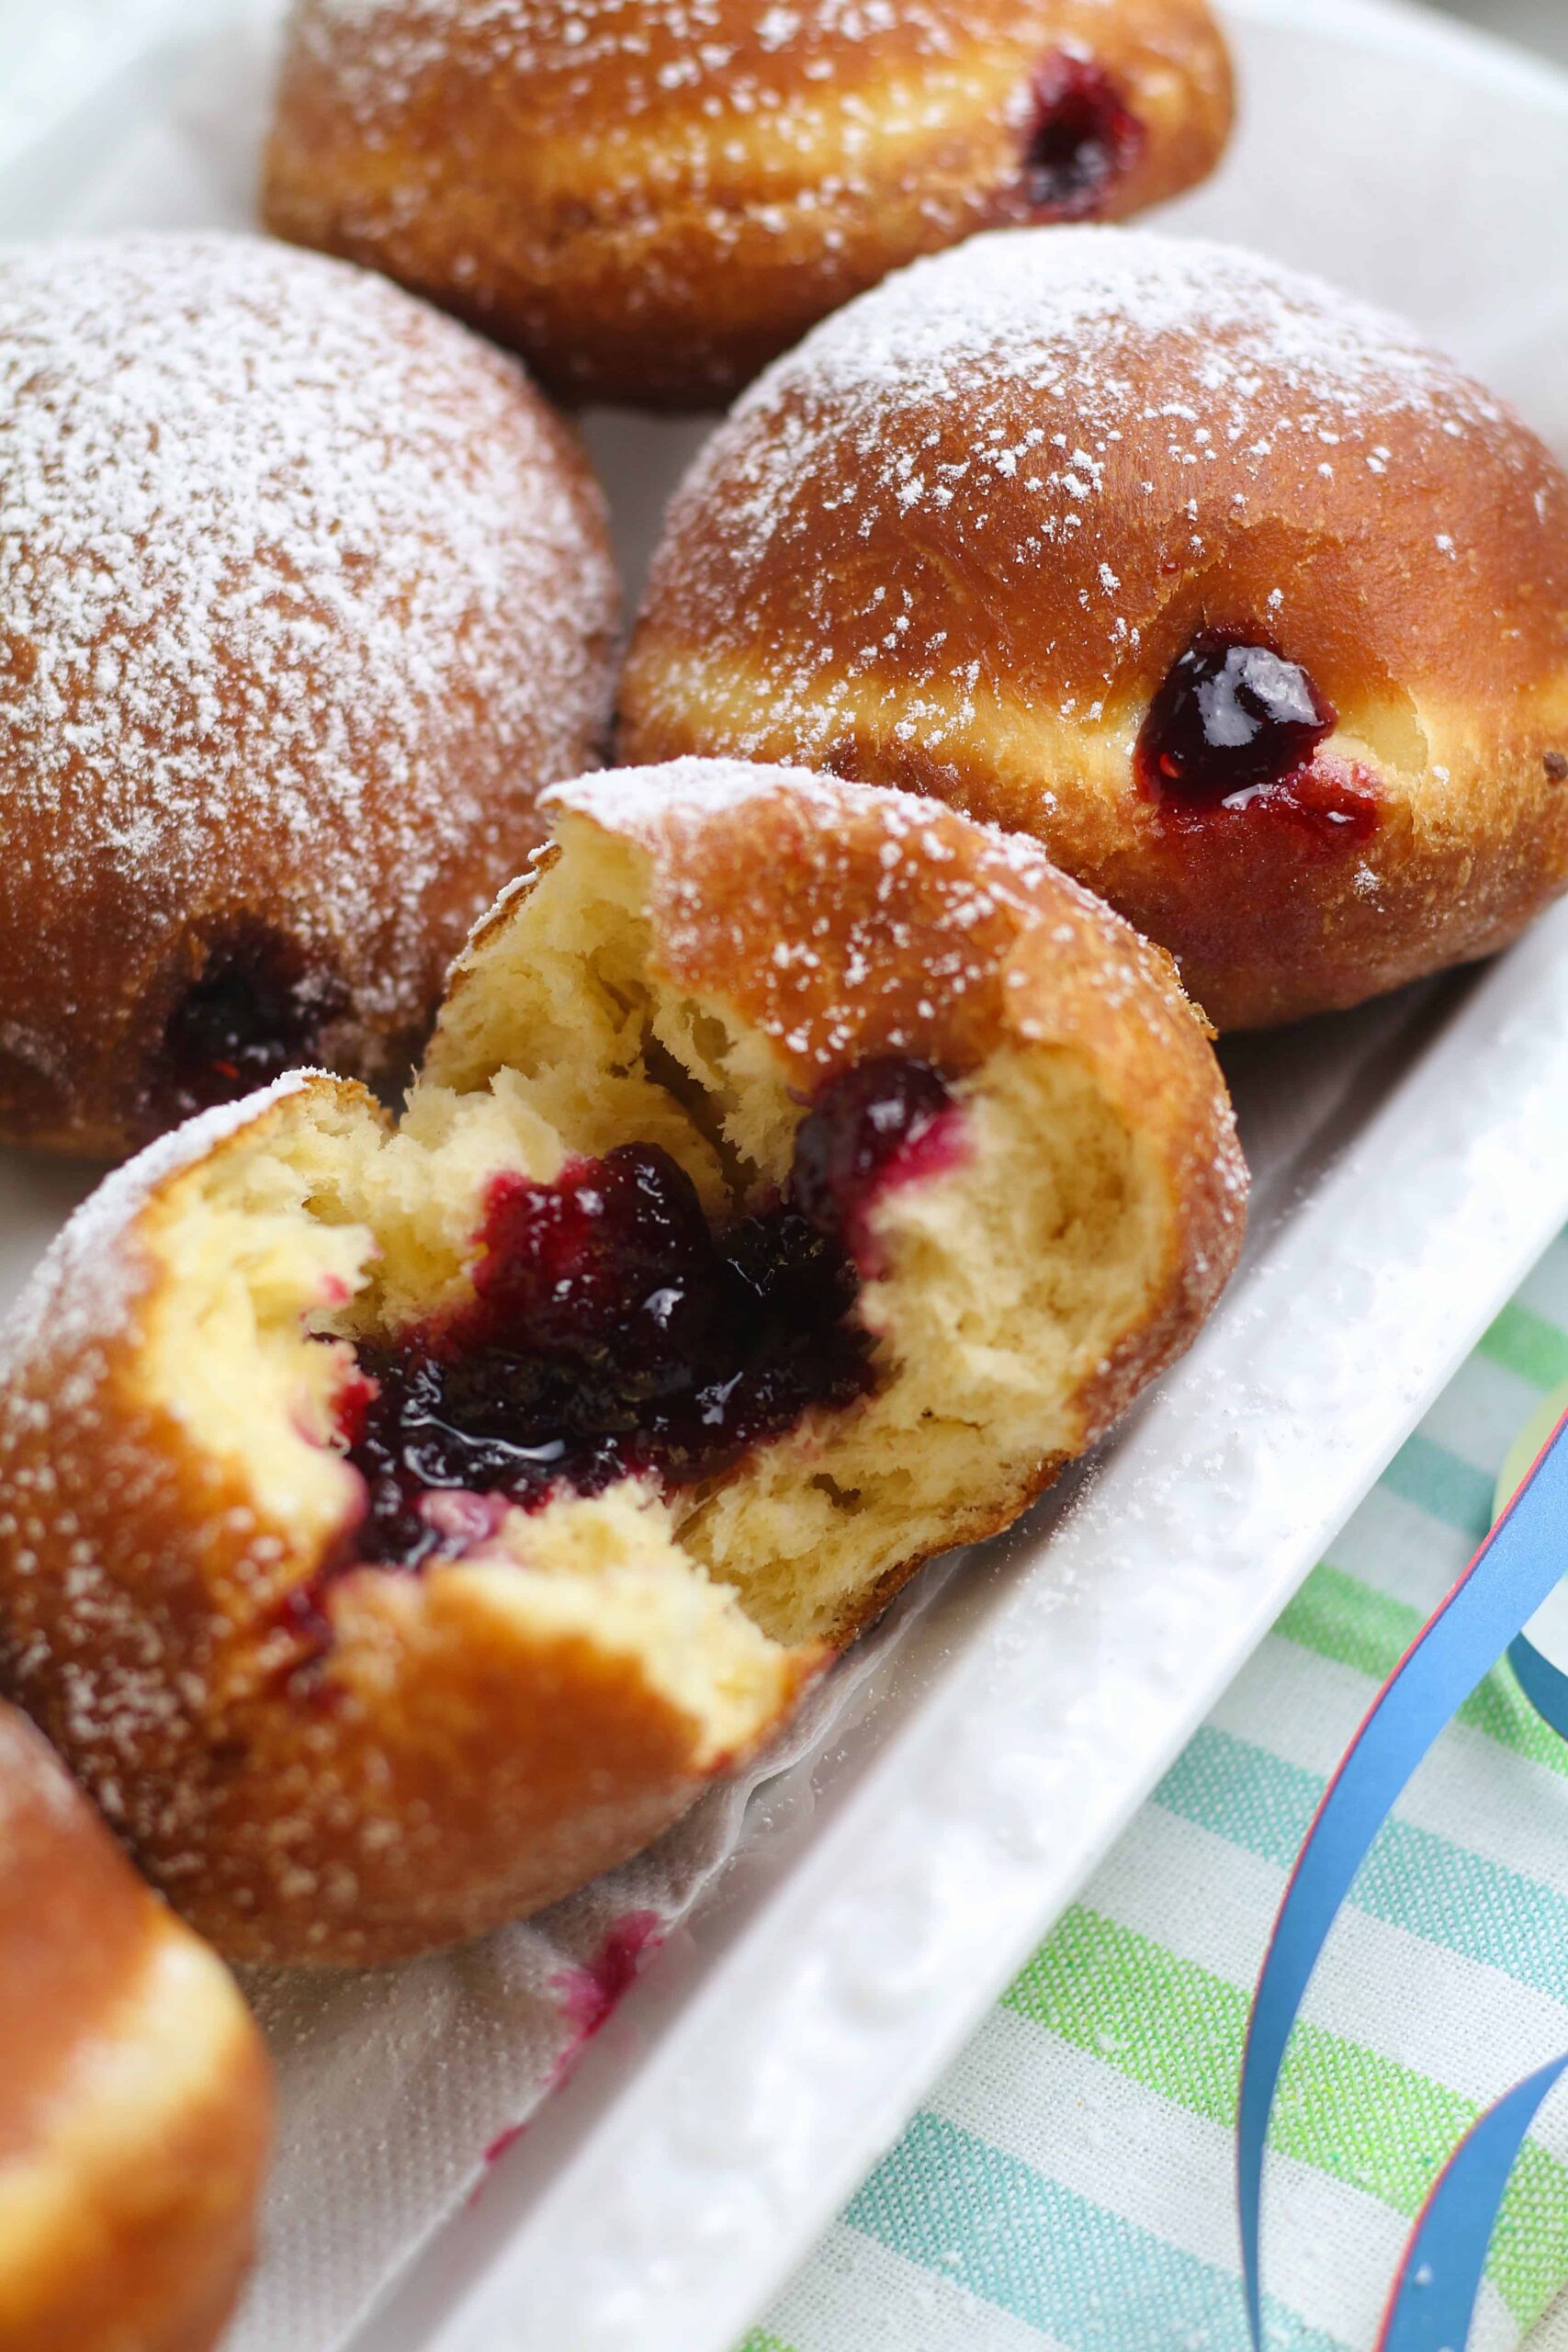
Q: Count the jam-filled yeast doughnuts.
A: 5